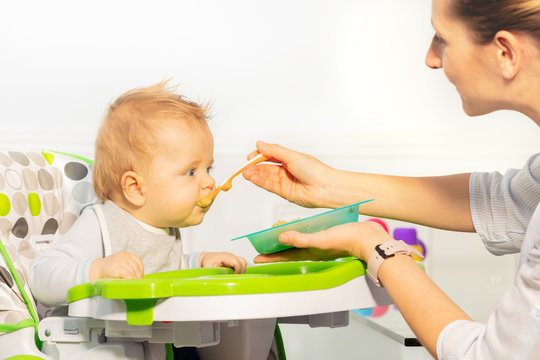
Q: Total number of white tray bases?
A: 1